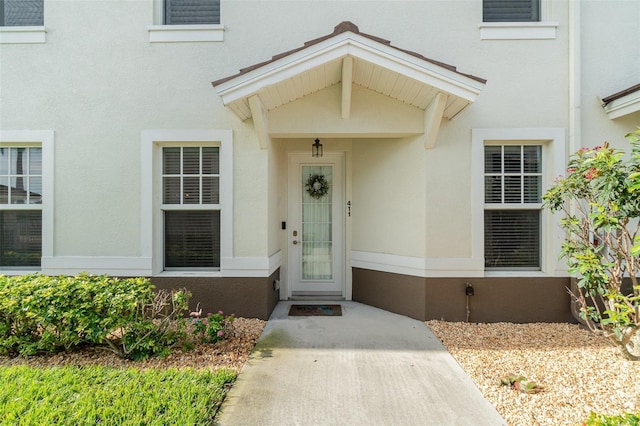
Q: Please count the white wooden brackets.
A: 3